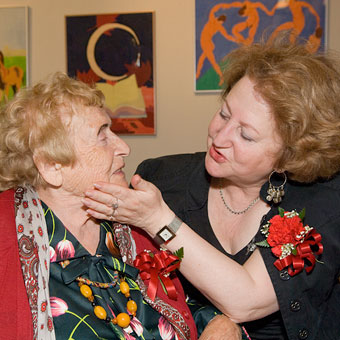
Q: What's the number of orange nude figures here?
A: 4